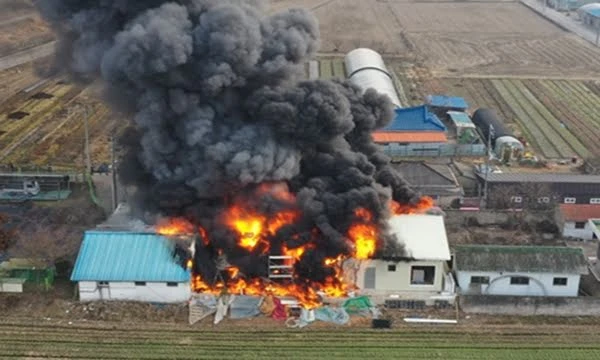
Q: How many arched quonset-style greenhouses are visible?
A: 2